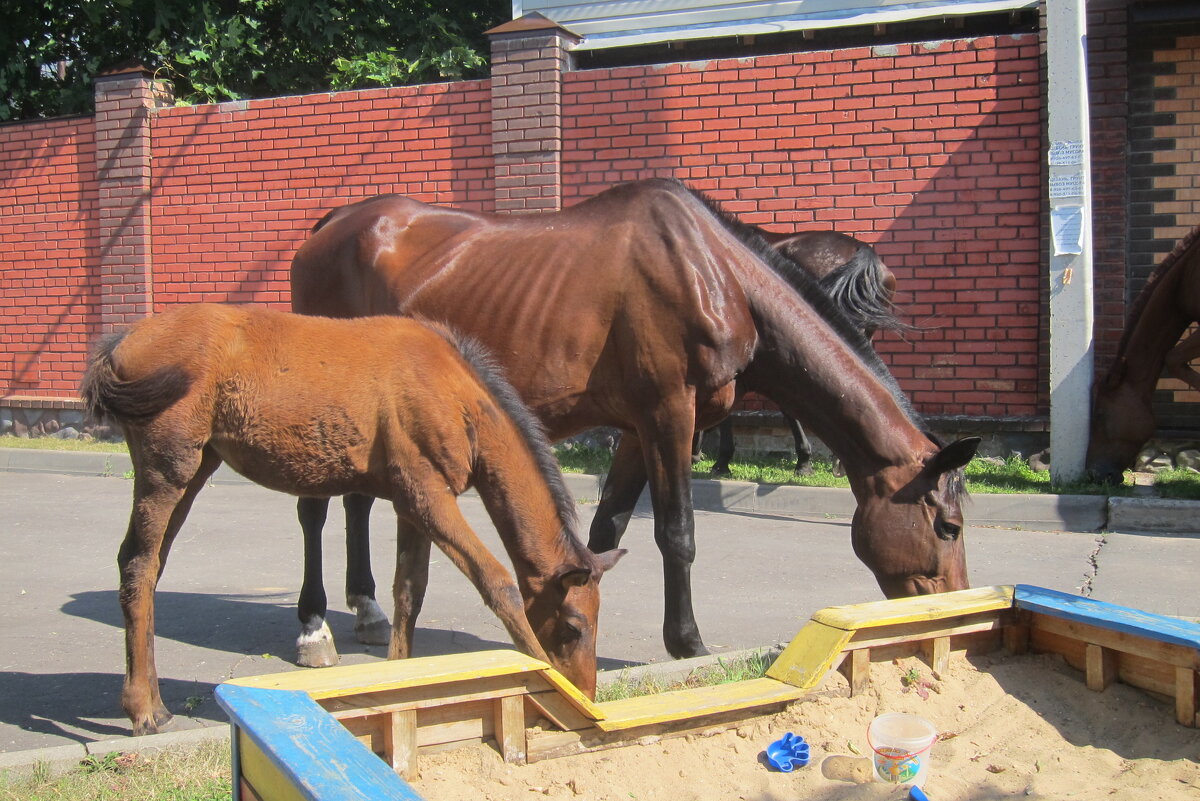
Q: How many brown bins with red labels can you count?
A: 0